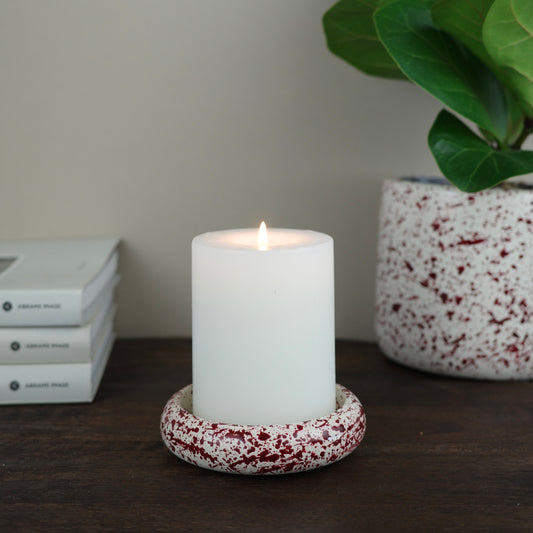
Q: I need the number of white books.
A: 3